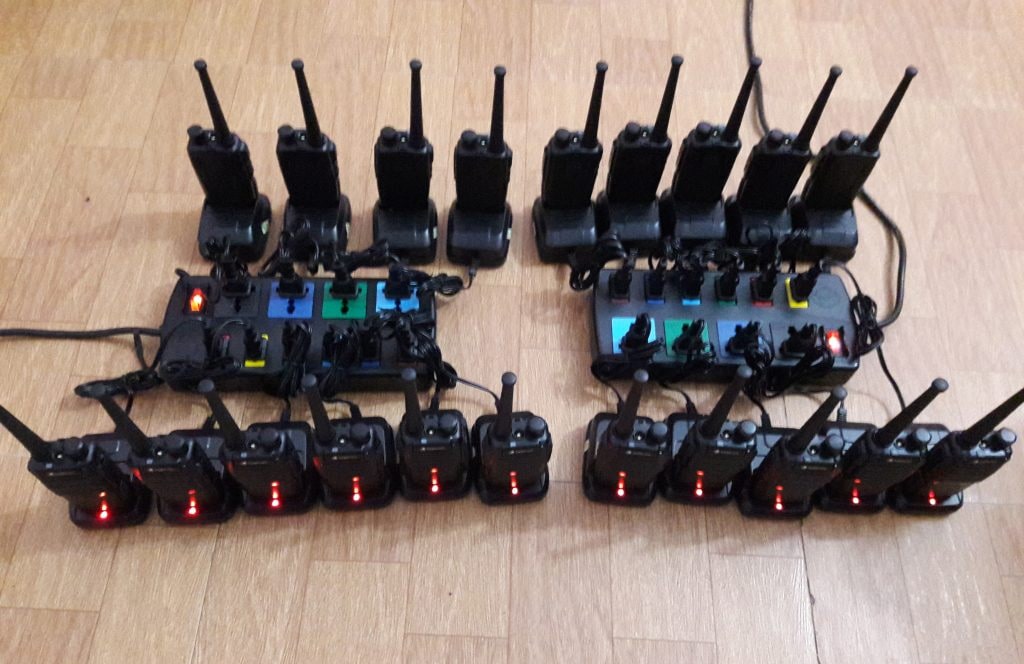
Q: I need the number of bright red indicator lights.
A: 13